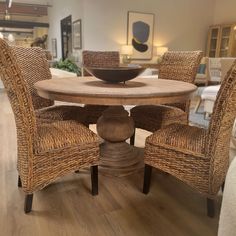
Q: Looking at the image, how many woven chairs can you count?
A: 5